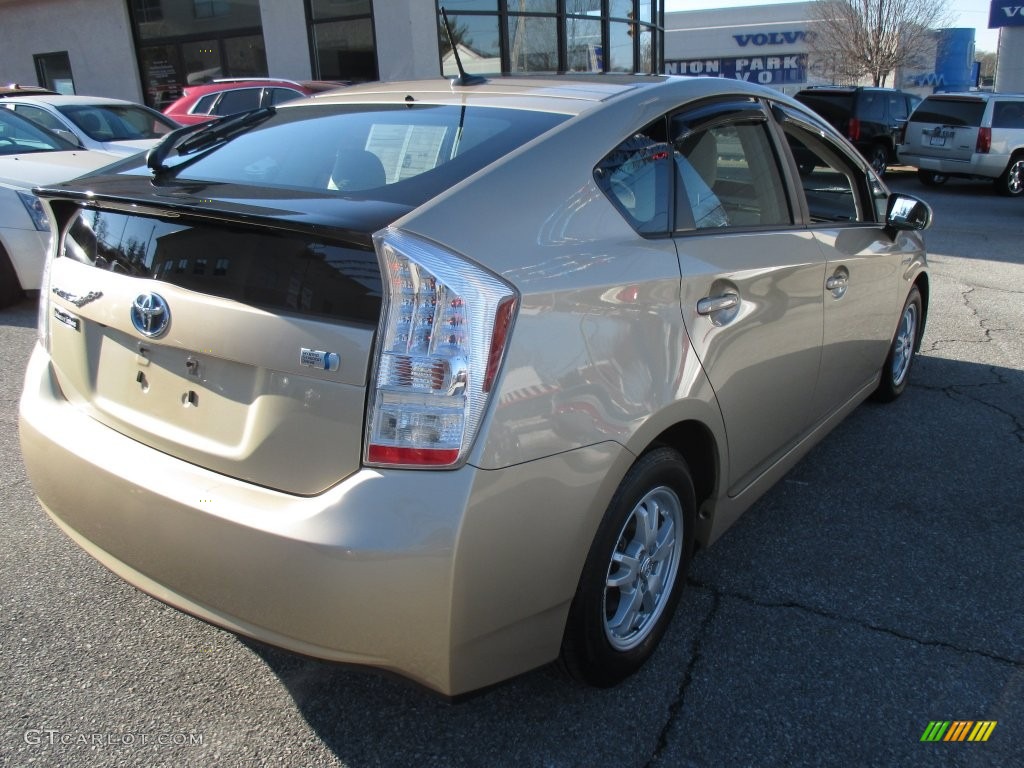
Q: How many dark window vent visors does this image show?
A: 2